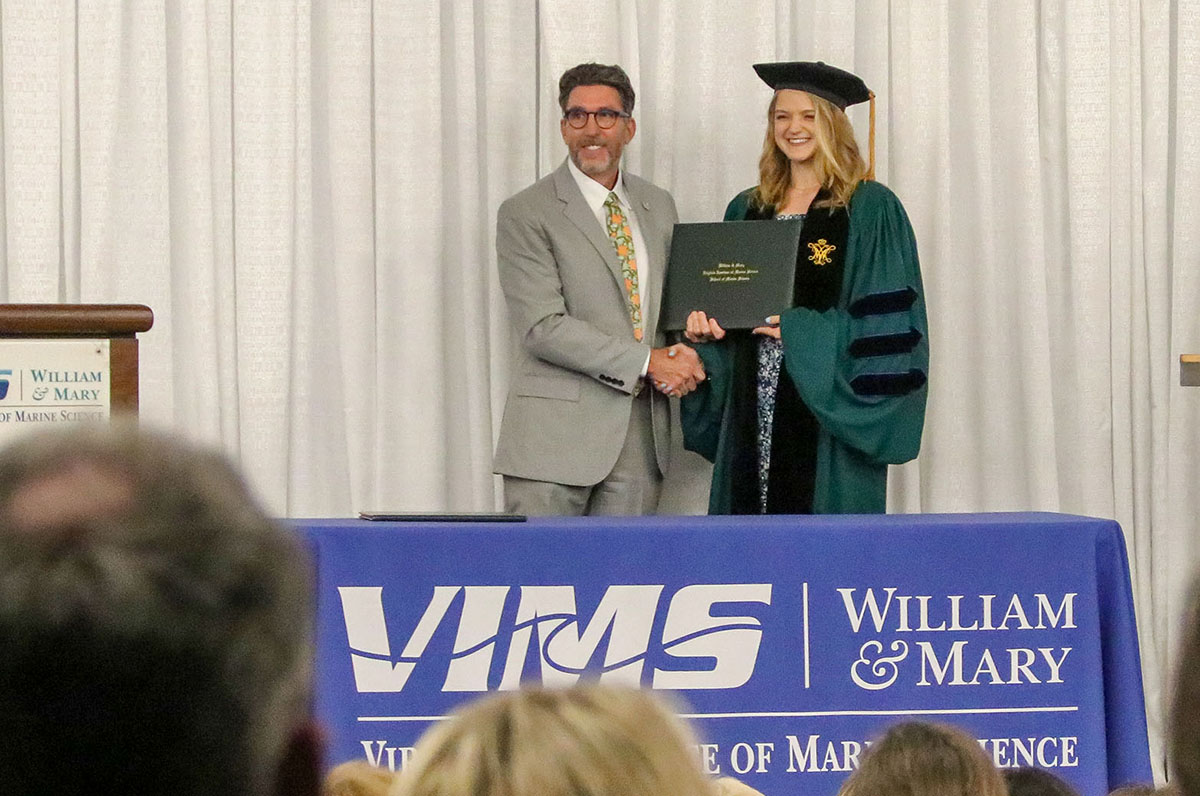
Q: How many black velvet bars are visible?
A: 3